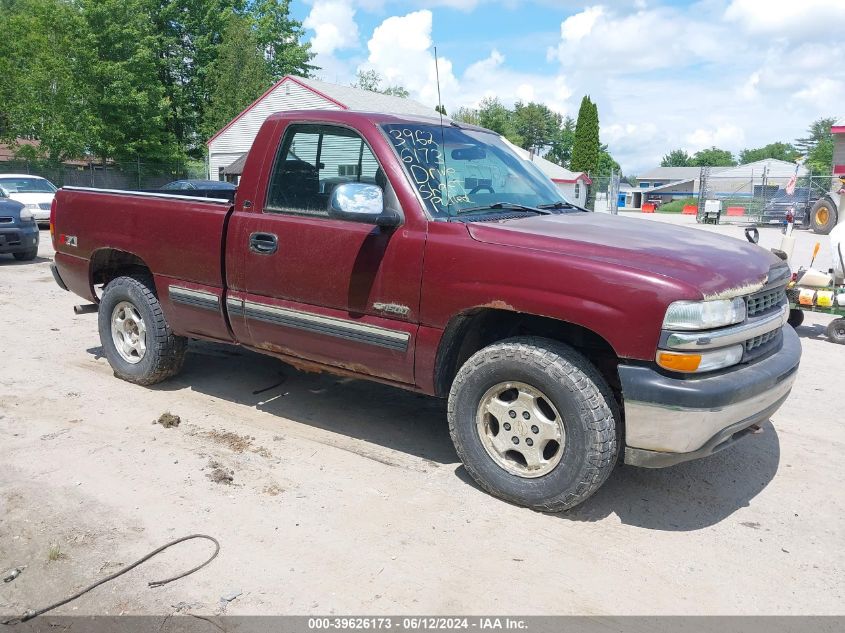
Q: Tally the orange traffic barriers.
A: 3